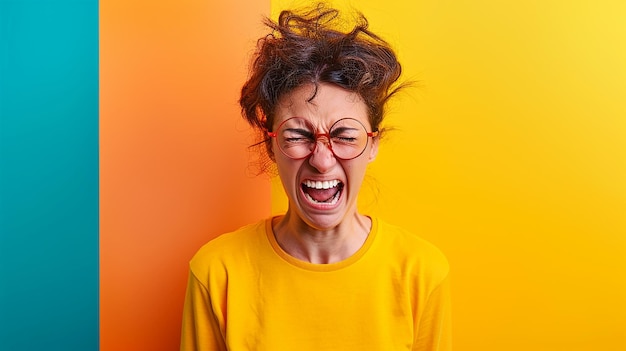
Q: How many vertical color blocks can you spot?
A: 3